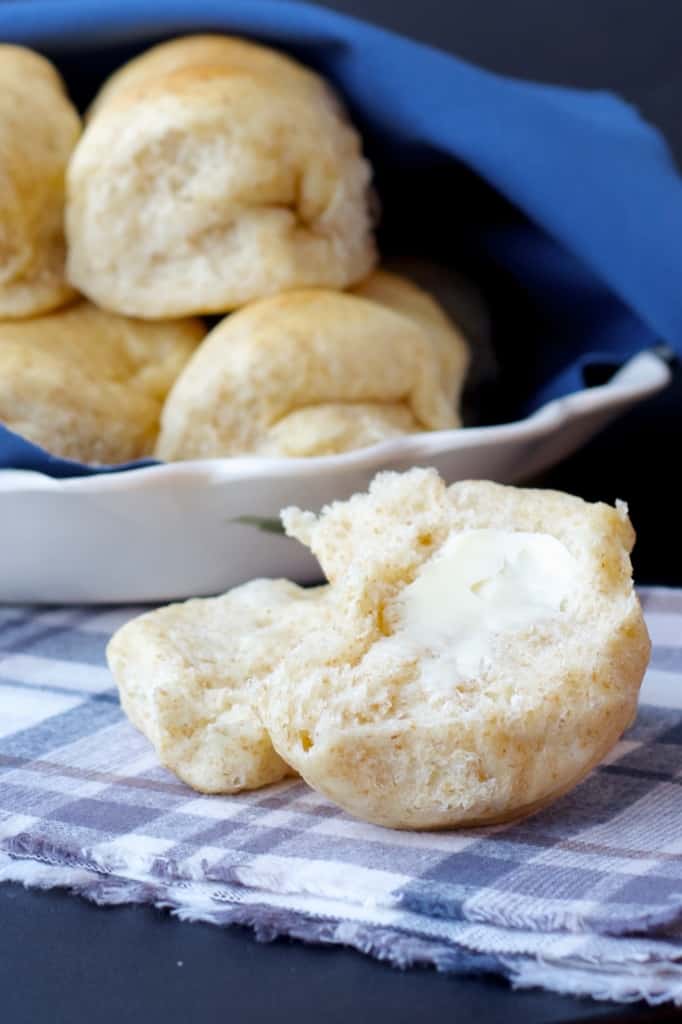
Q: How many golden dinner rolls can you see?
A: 5